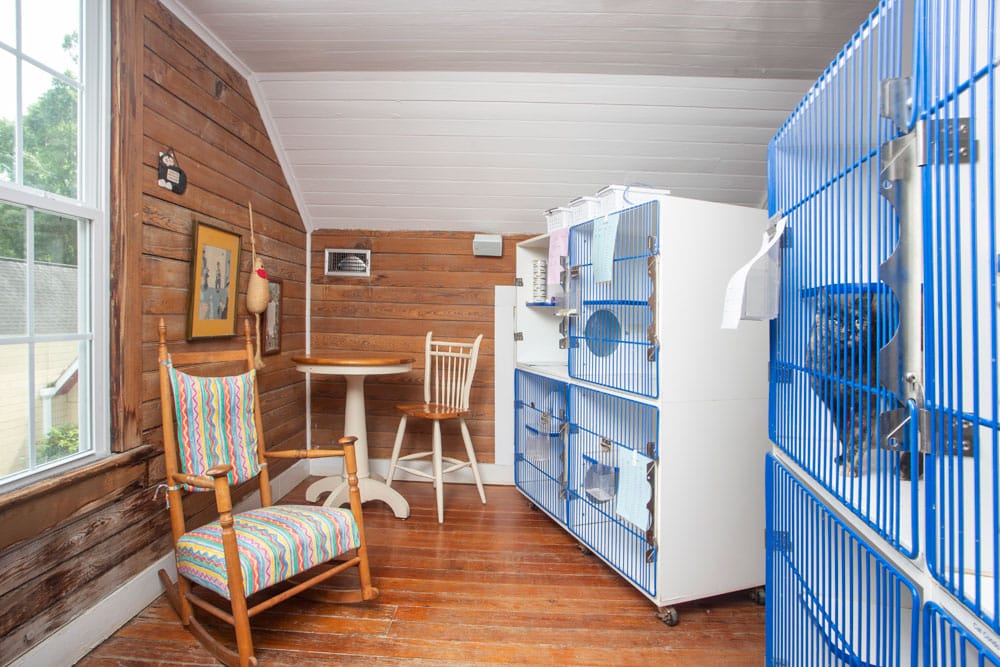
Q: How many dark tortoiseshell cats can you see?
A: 1